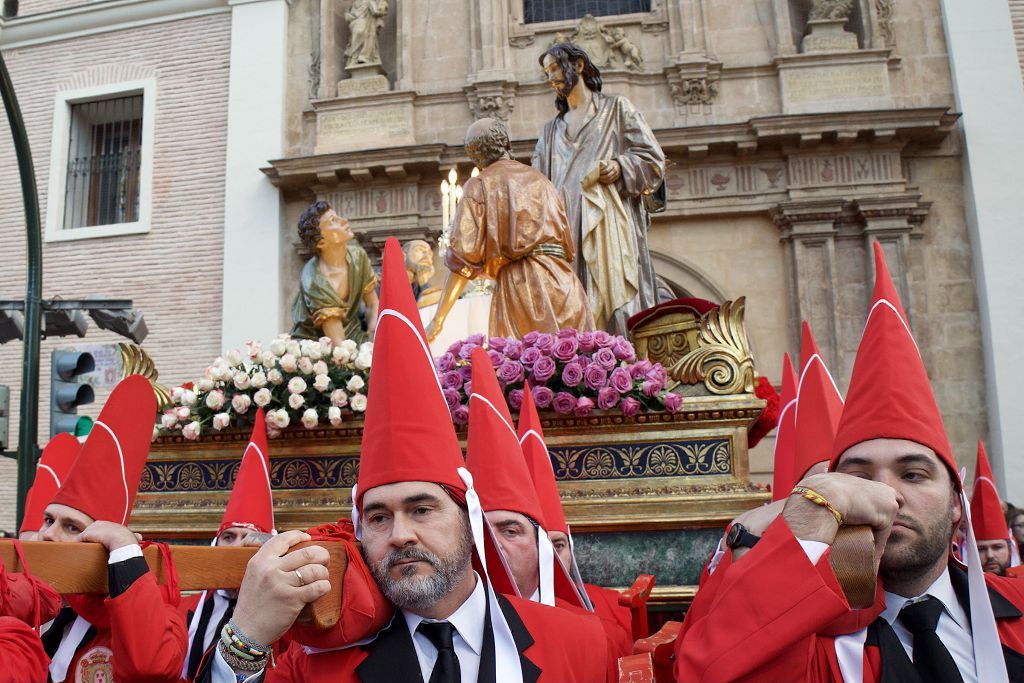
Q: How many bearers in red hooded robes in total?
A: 10